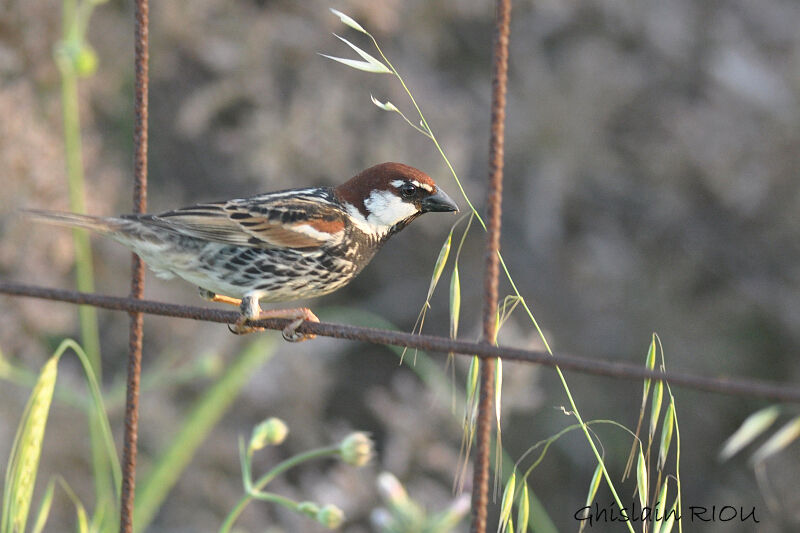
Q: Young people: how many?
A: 0